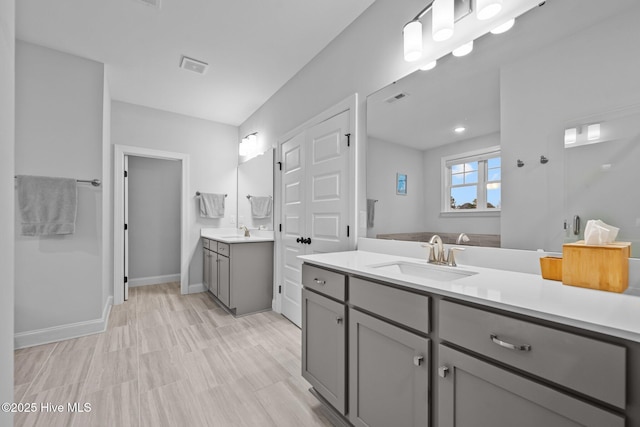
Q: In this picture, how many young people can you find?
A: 0